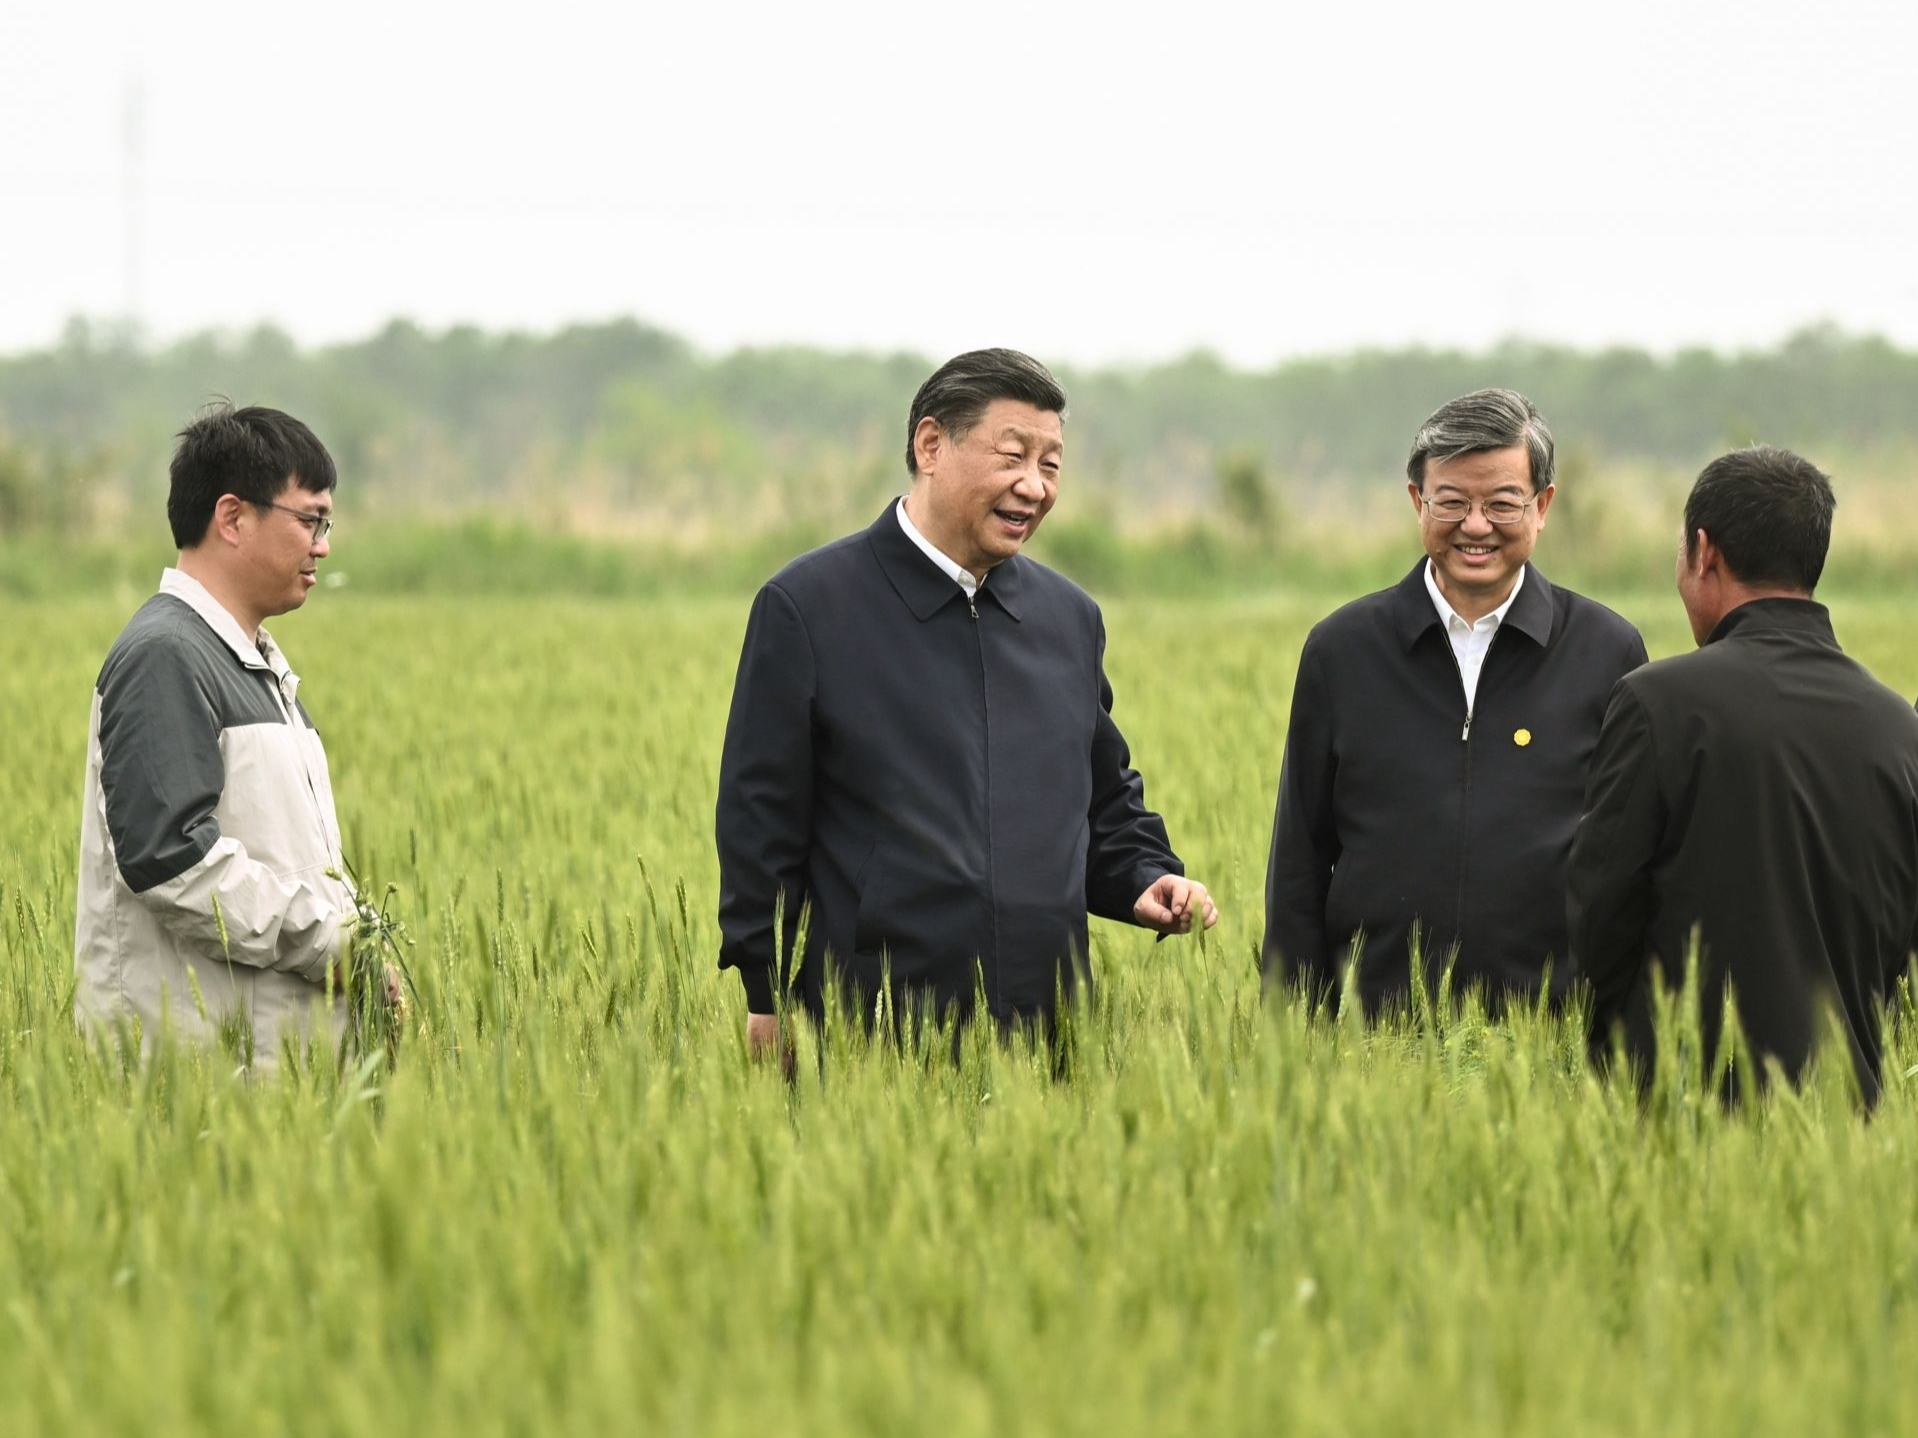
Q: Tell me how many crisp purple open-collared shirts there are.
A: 0